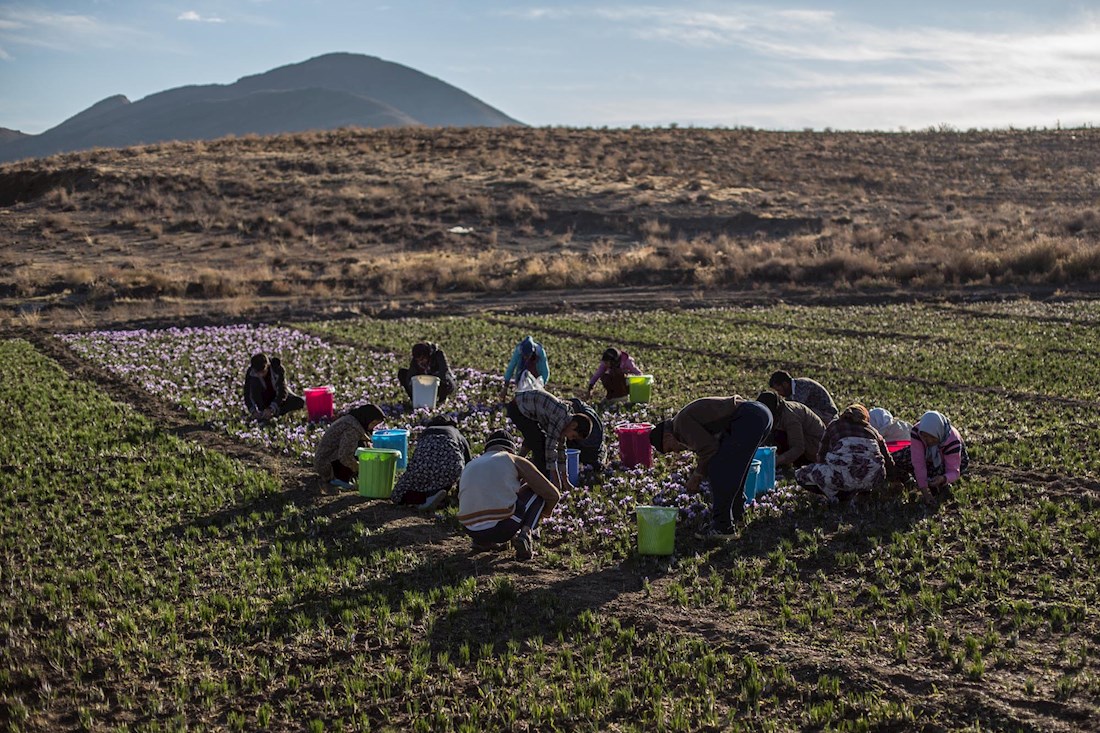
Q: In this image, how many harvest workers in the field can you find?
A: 15